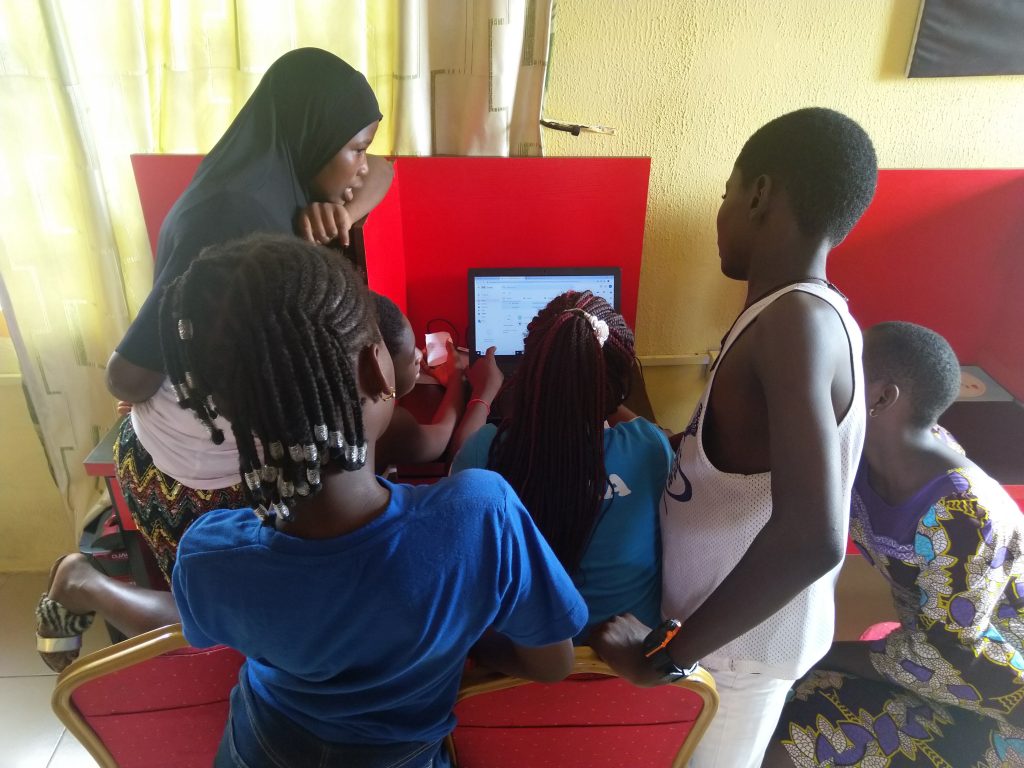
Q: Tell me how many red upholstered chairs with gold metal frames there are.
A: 2